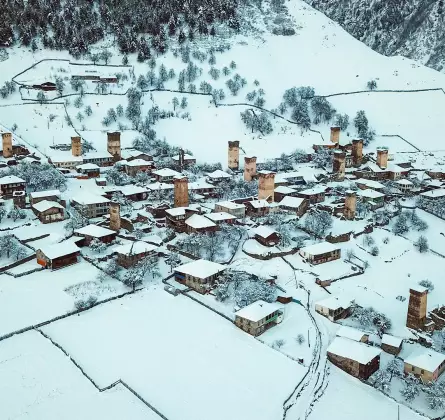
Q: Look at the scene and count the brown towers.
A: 14